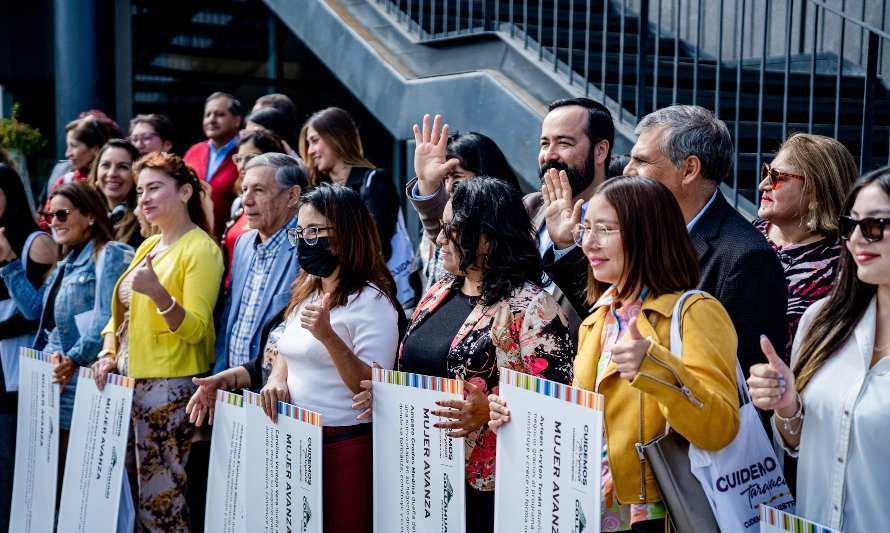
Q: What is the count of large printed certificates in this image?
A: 7